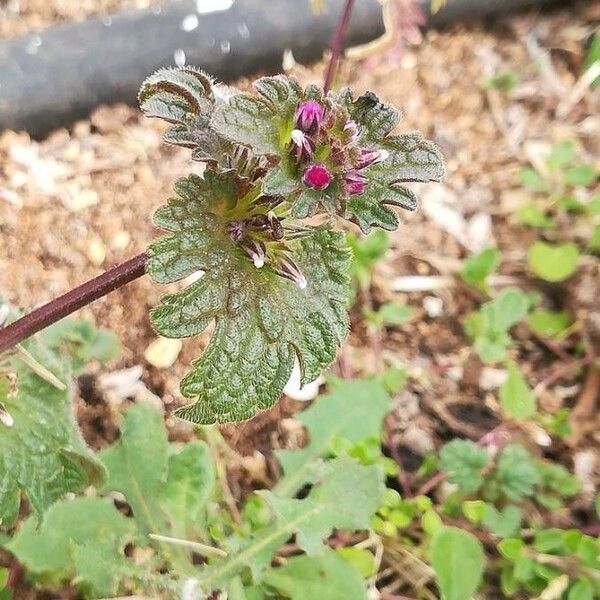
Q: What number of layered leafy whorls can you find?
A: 2